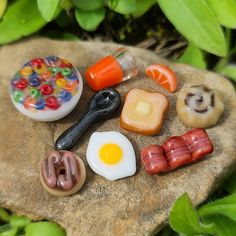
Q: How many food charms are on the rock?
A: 8